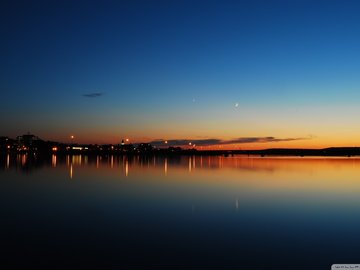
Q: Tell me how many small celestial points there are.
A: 2